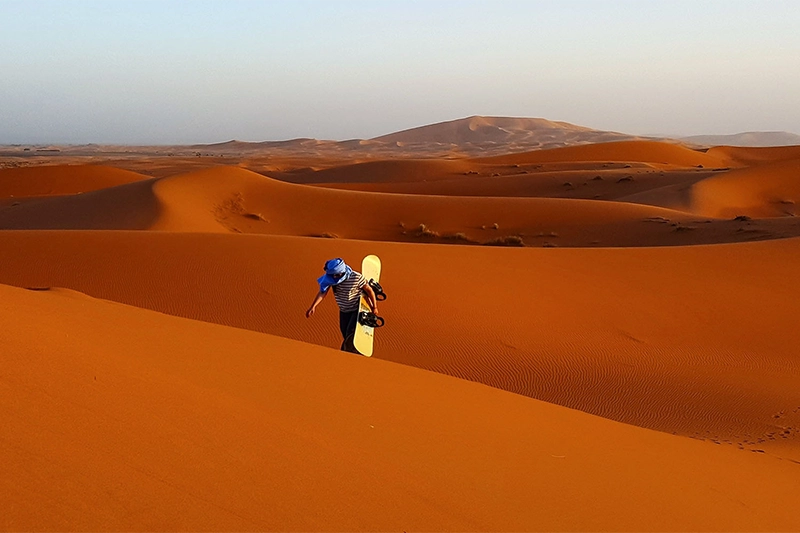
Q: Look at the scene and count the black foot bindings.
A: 2